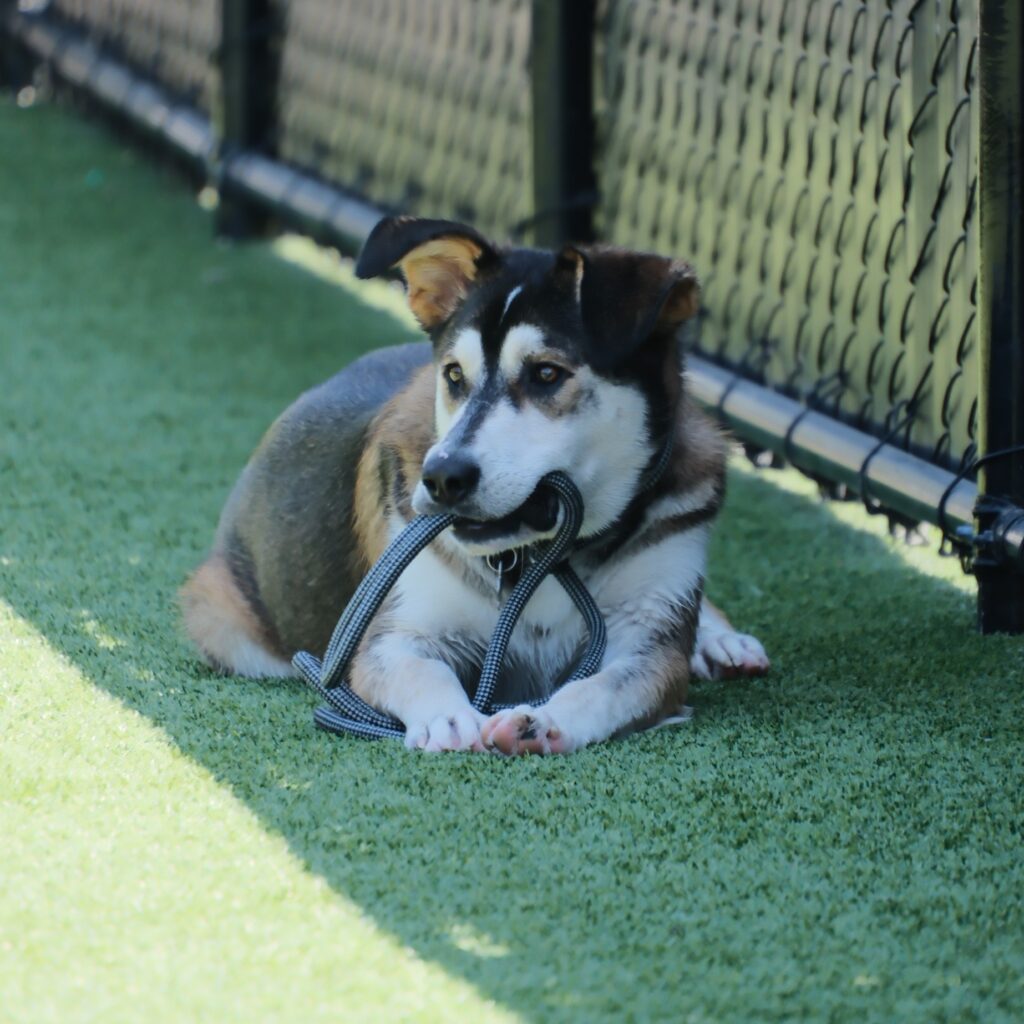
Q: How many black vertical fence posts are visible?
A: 3